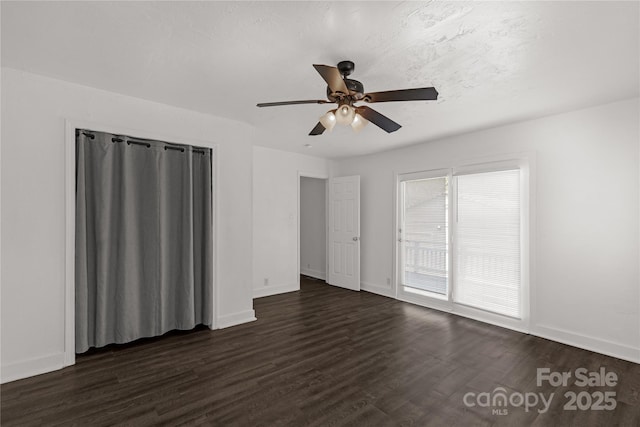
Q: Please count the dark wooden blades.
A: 5